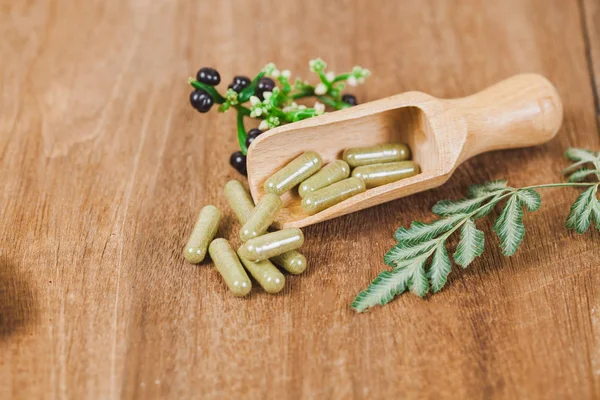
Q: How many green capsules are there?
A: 12